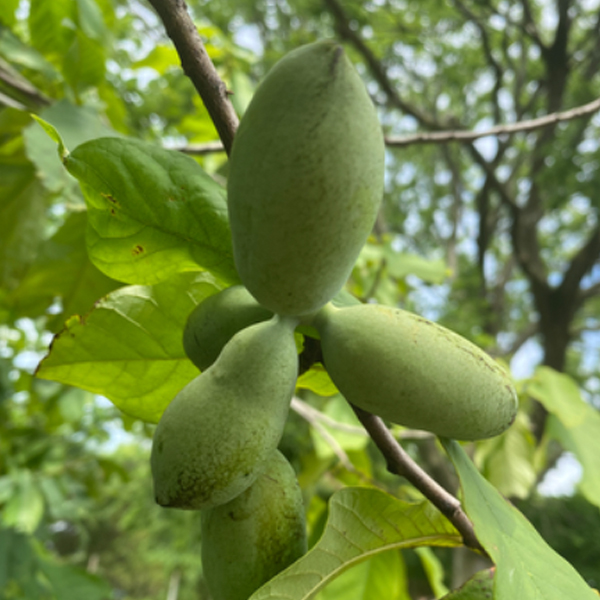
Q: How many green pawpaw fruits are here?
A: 5